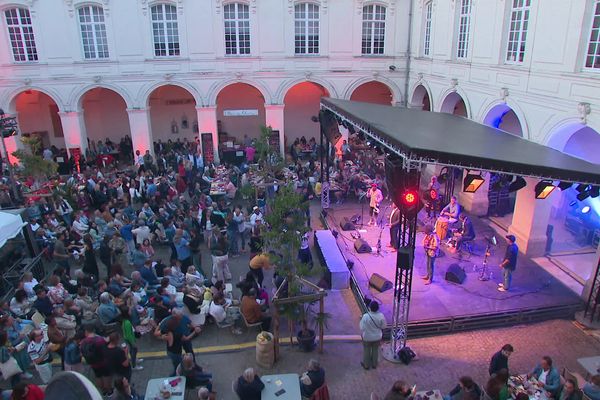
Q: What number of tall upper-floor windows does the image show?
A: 10